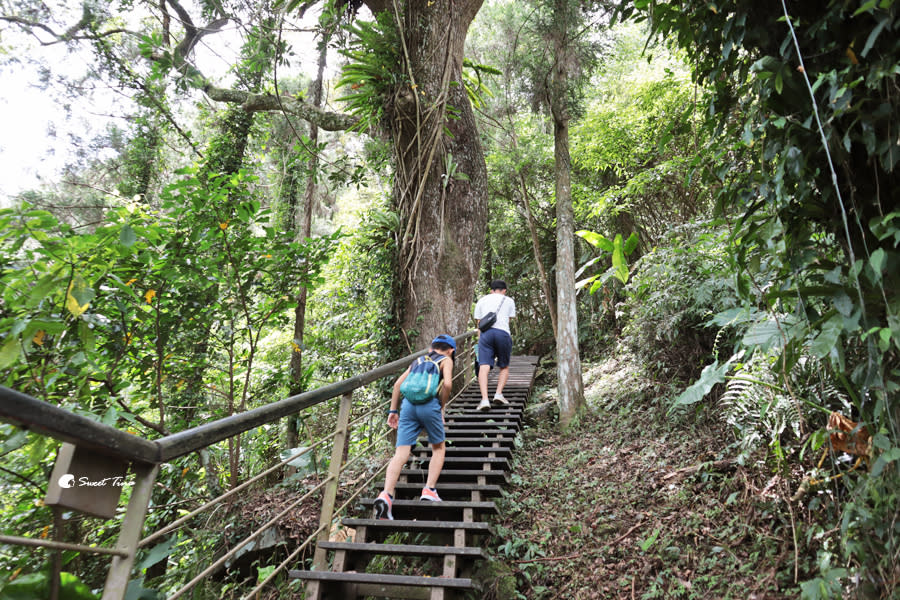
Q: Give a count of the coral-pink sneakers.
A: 2